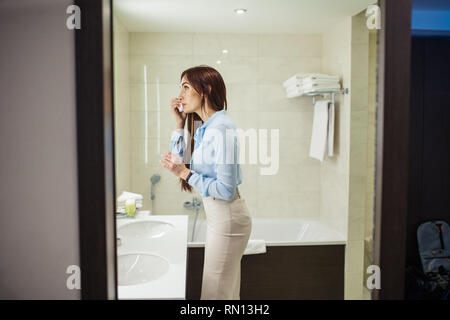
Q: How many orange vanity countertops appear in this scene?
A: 0